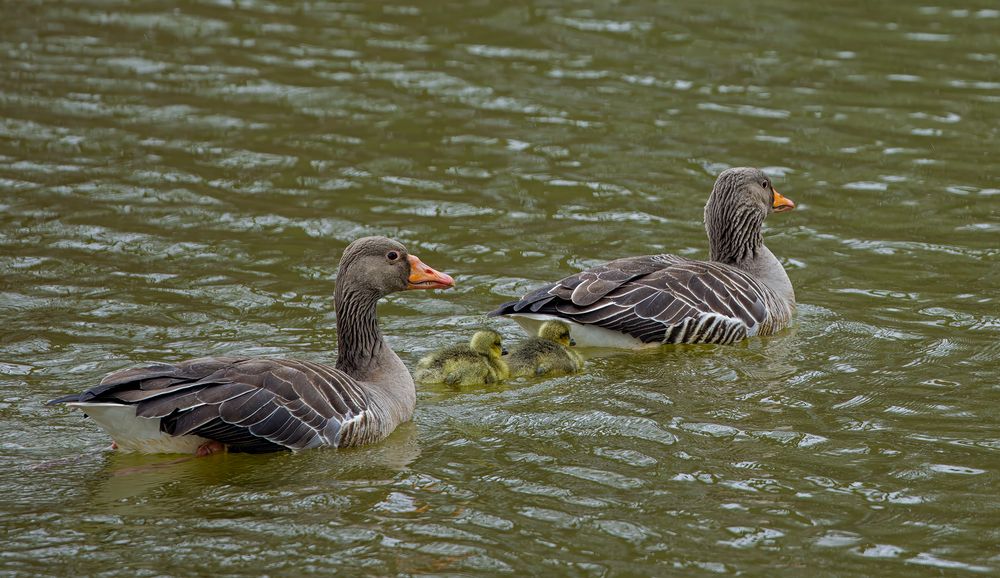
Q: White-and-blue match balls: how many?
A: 0